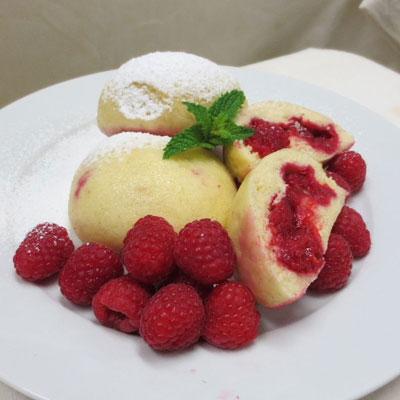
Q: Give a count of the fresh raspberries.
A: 12